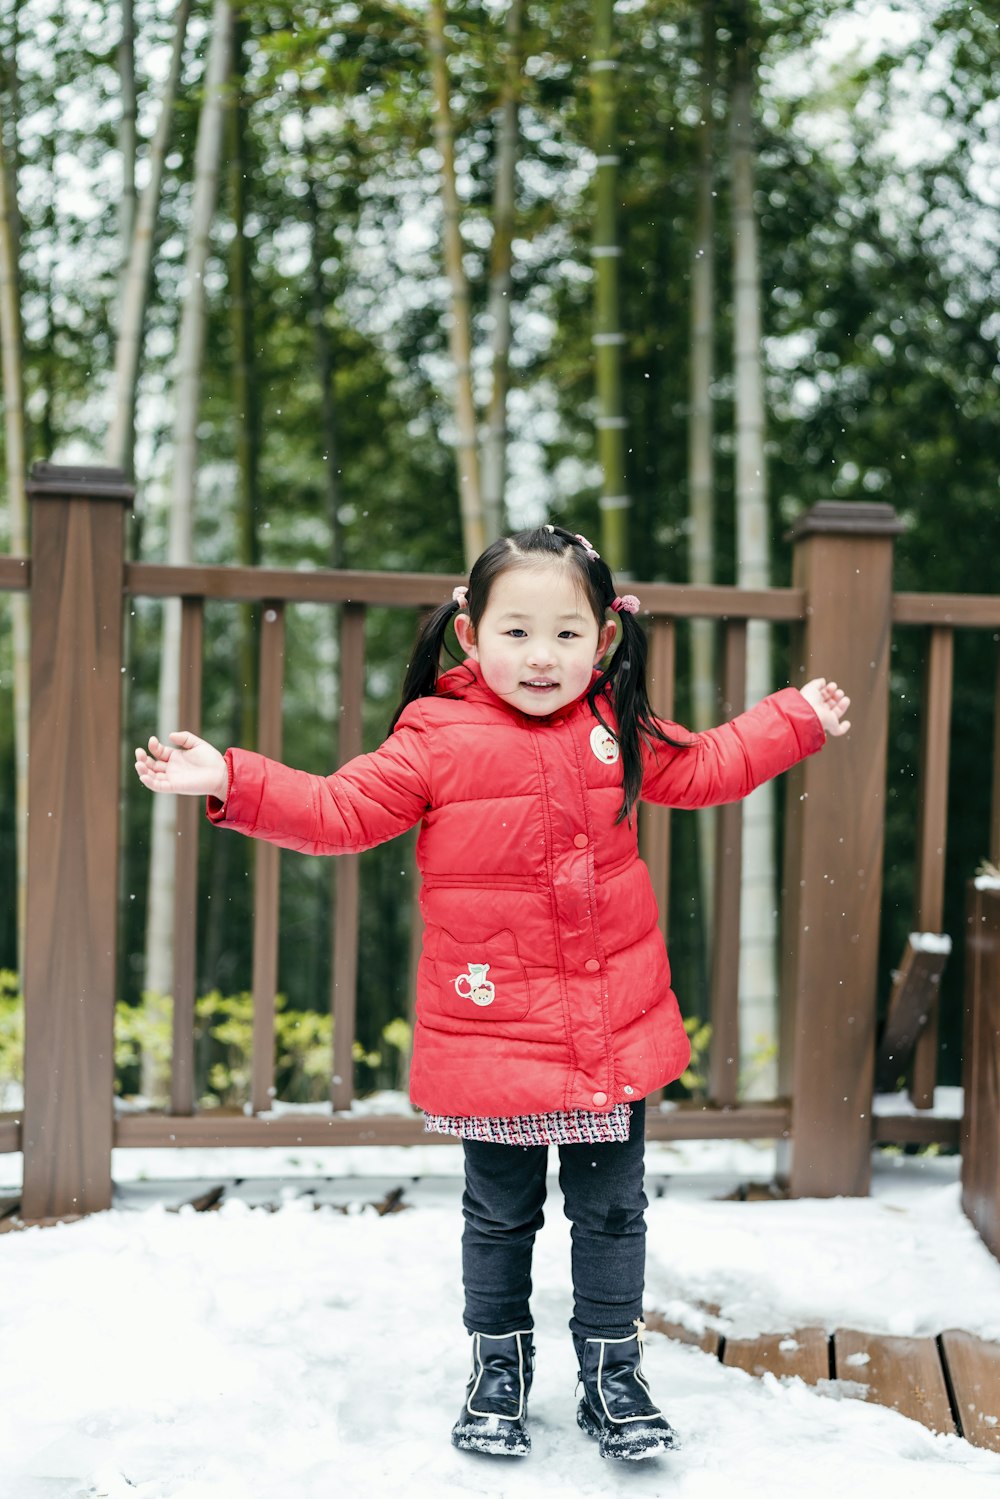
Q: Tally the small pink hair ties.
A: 2